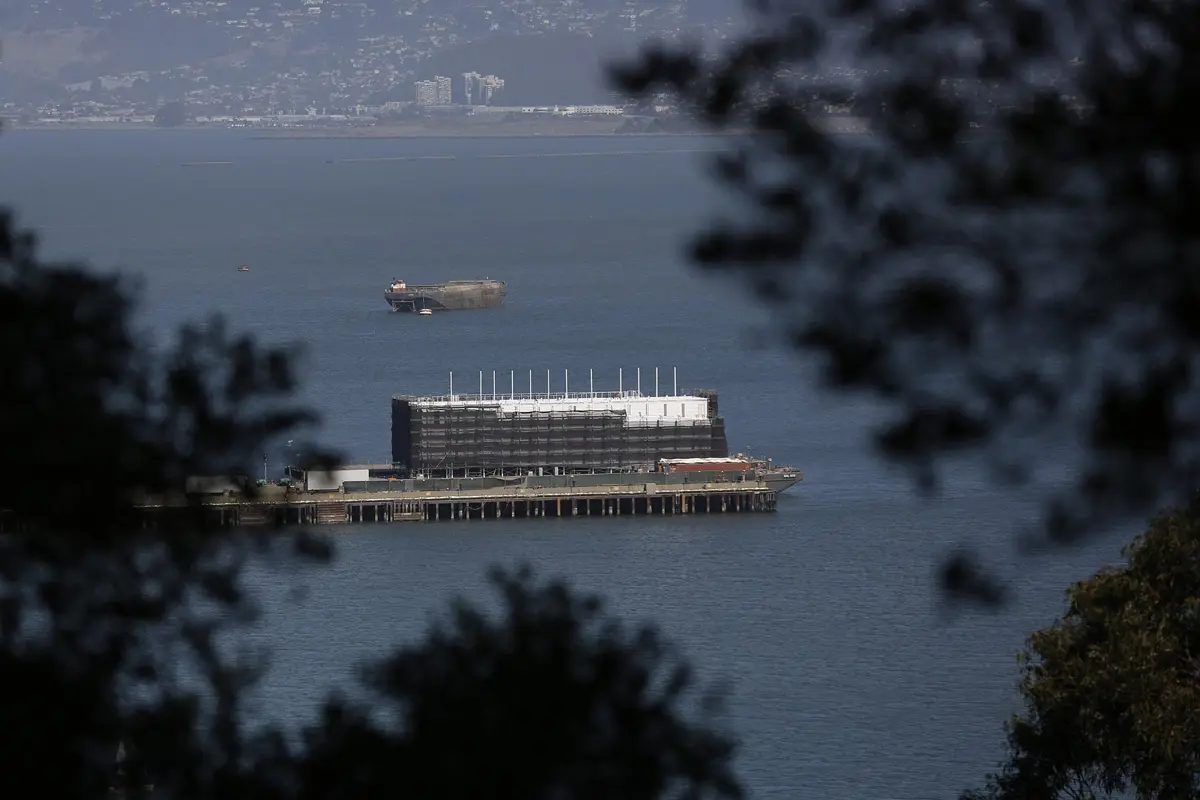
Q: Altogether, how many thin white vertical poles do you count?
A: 12